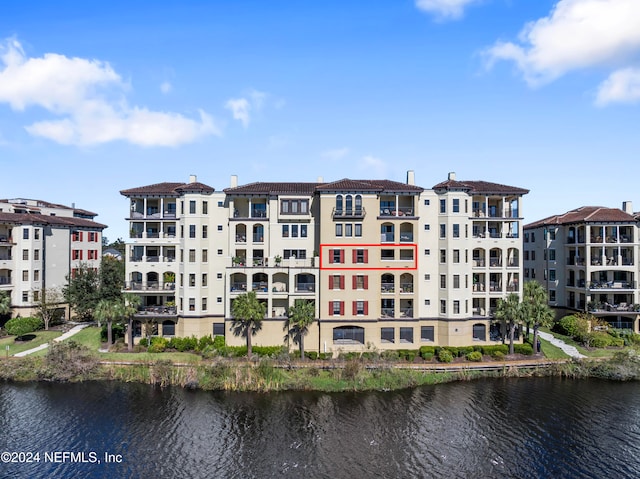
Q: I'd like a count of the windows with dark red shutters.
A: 12